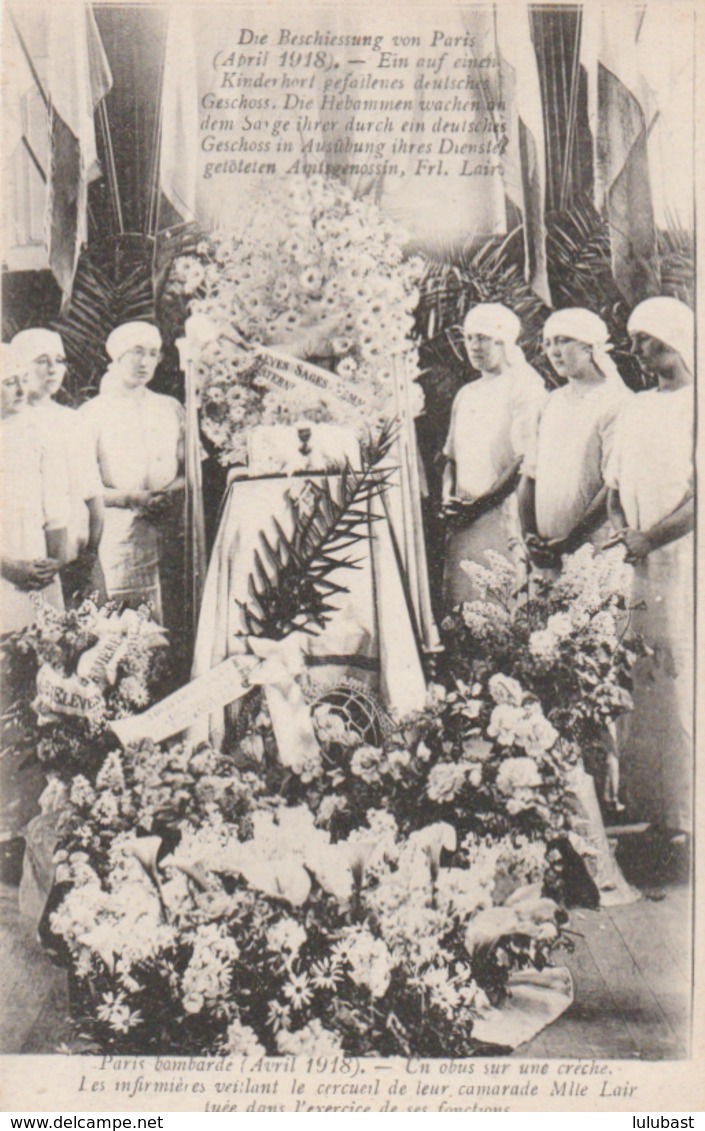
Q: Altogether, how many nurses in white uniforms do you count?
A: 6